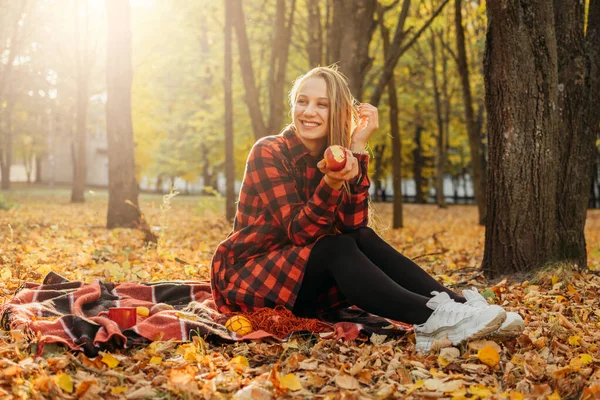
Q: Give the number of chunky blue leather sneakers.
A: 0